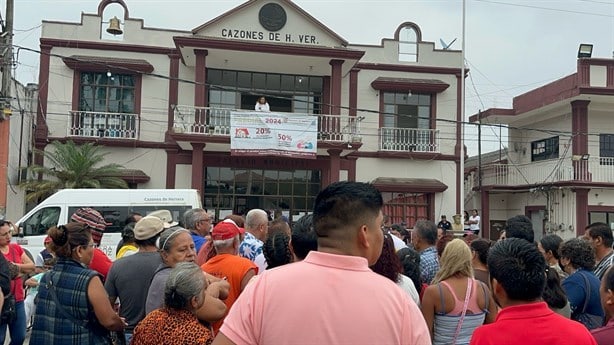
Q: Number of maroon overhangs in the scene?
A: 4